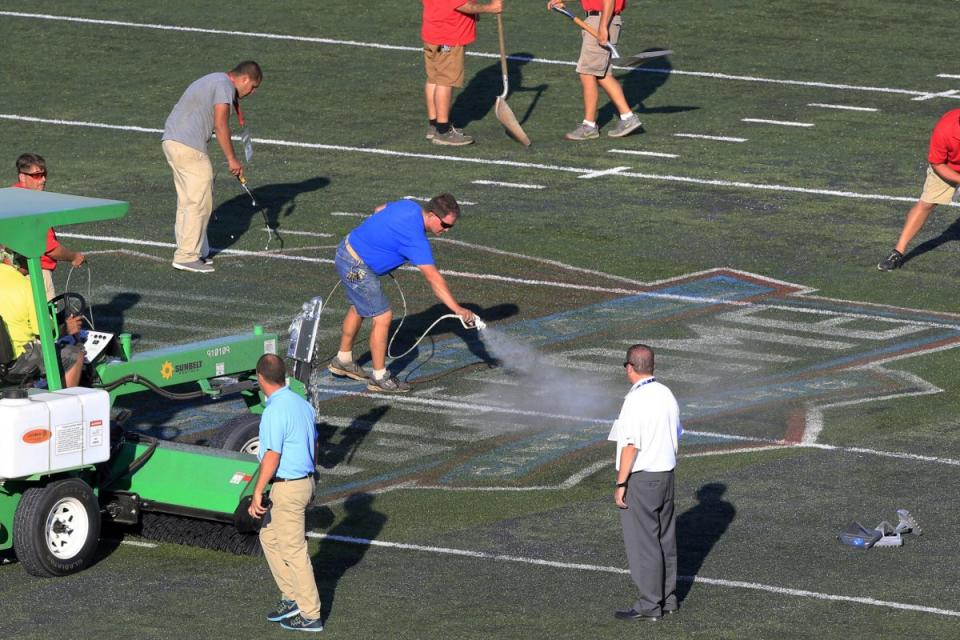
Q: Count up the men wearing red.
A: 4